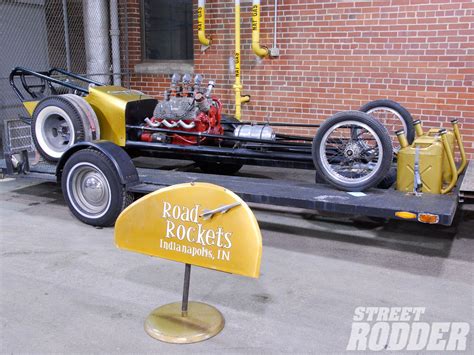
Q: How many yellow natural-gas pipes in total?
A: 3